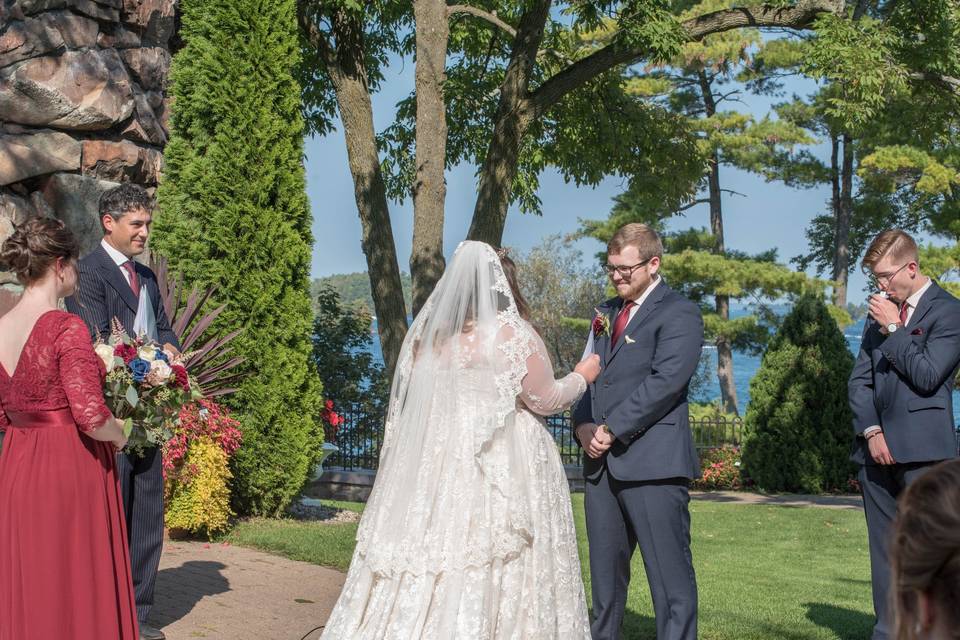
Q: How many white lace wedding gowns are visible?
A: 1